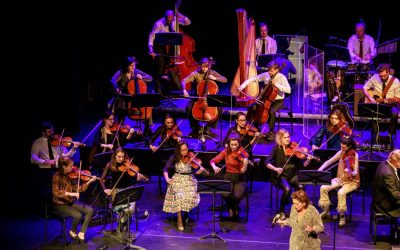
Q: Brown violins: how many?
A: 11